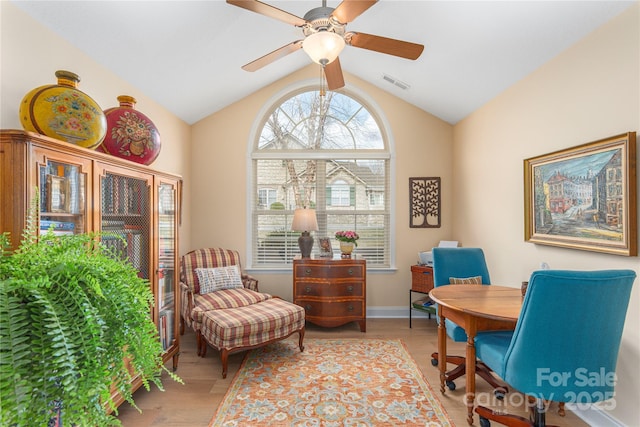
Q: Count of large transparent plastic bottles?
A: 0